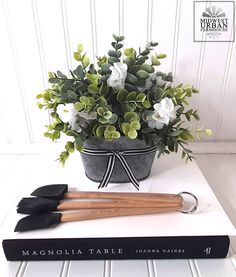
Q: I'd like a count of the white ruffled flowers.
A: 3